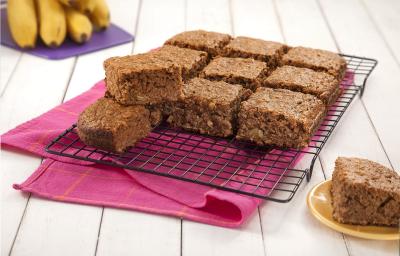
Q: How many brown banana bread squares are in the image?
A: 11